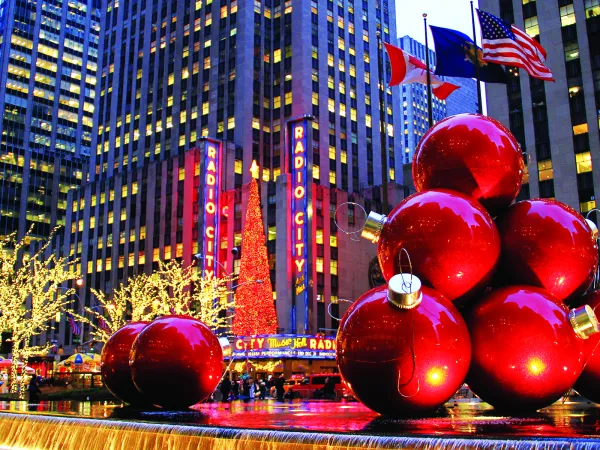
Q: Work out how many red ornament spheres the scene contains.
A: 8